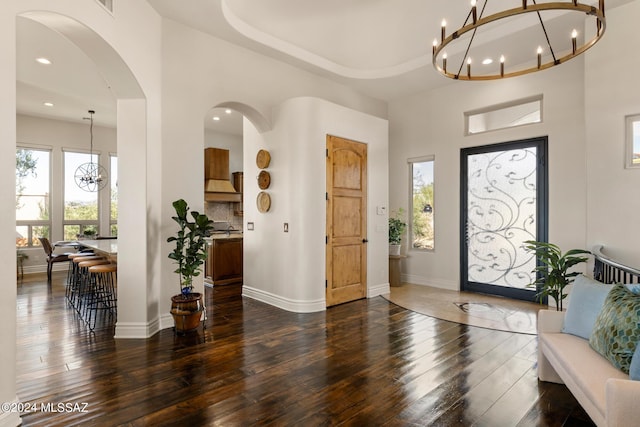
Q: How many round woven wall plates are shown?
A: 3